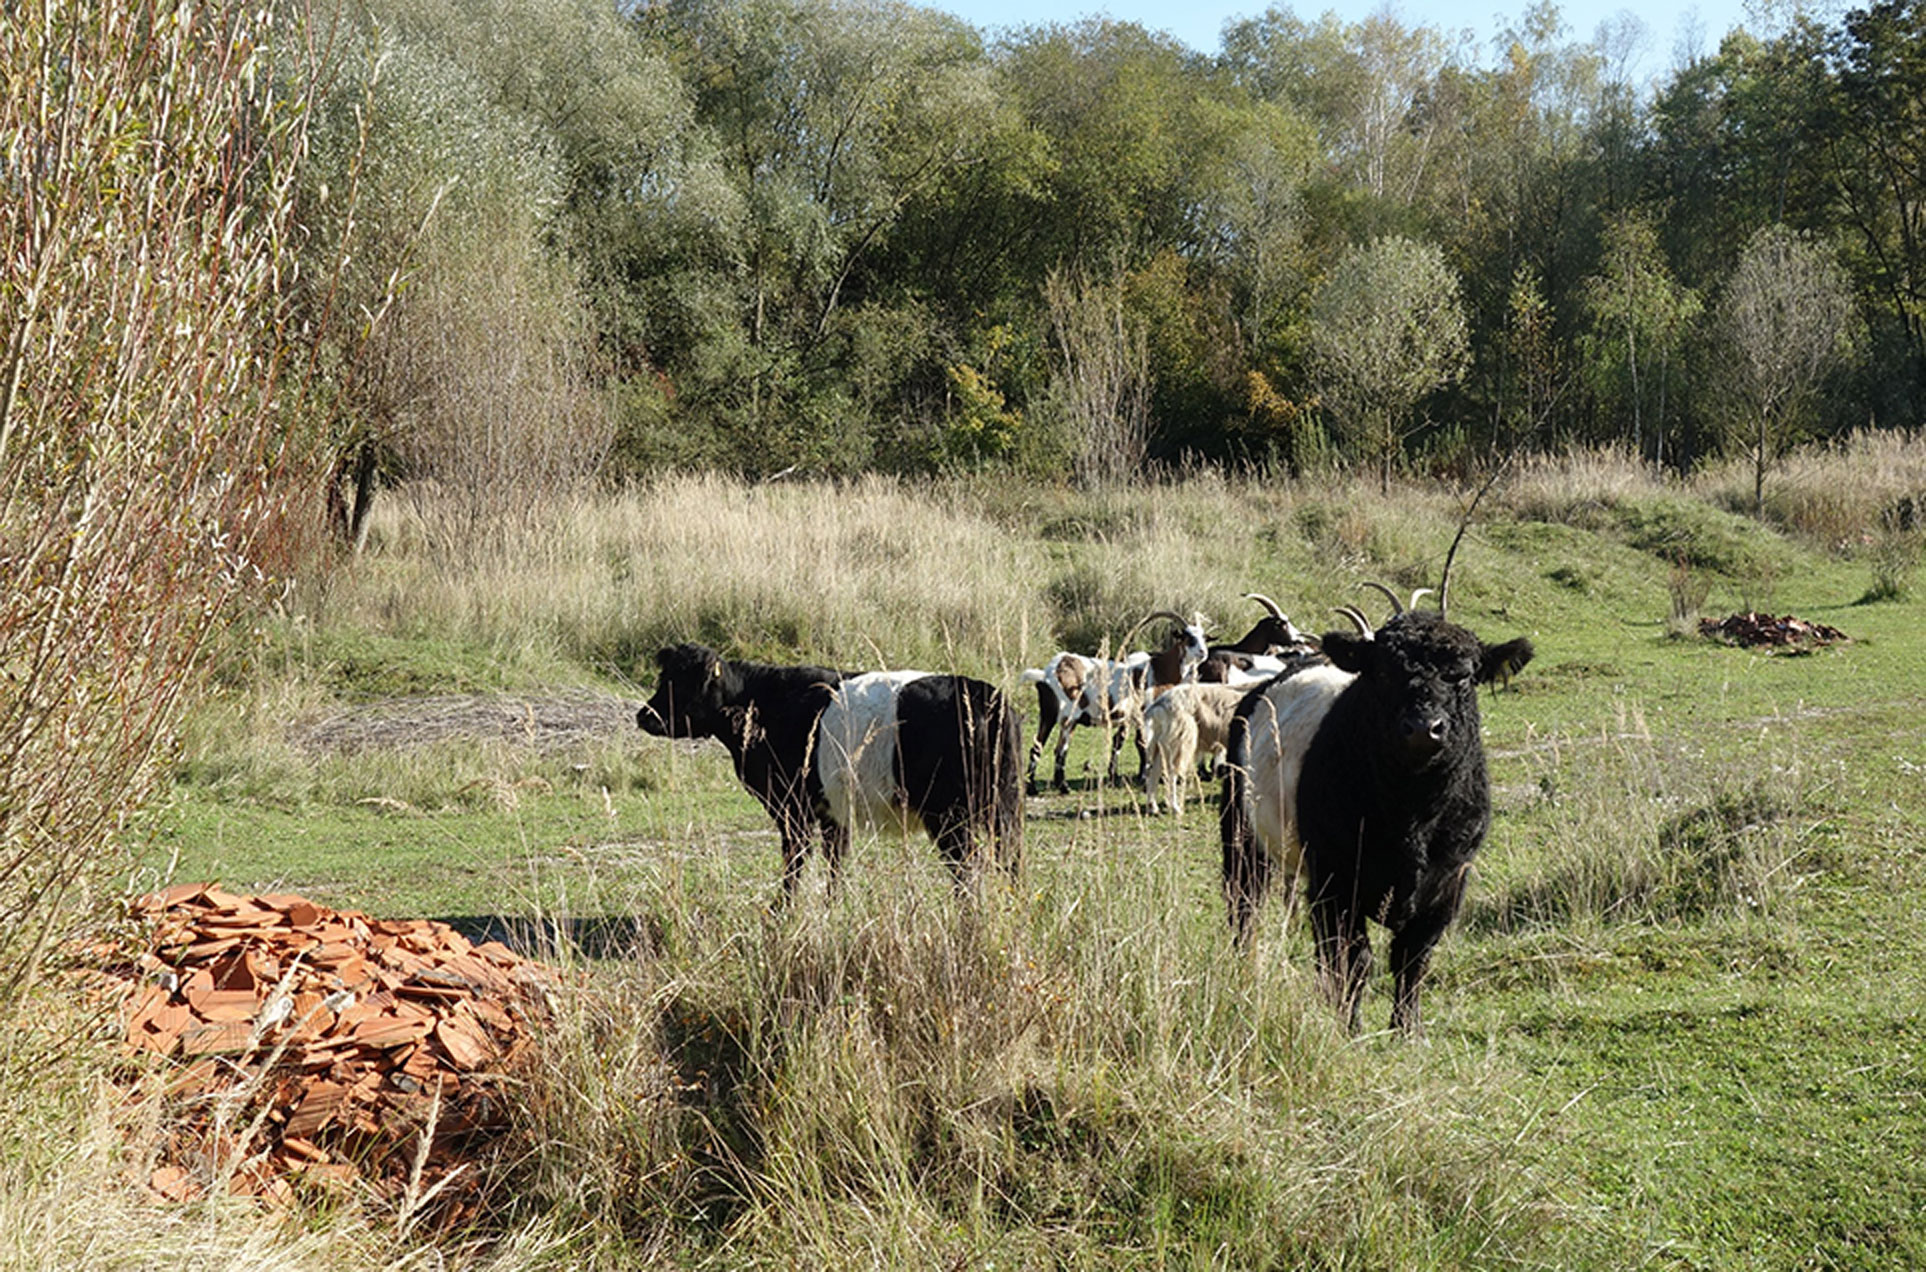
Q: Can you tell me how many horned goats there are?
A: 4